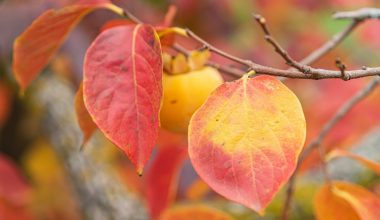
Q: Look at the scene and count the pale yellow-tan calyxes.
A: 1